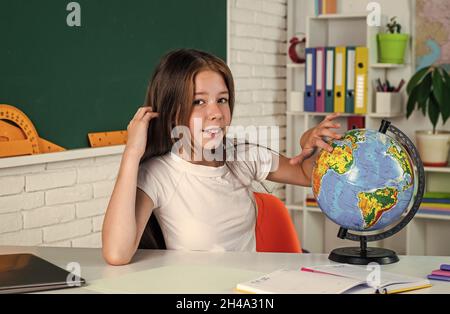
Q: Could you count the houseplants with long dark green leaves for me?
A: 1